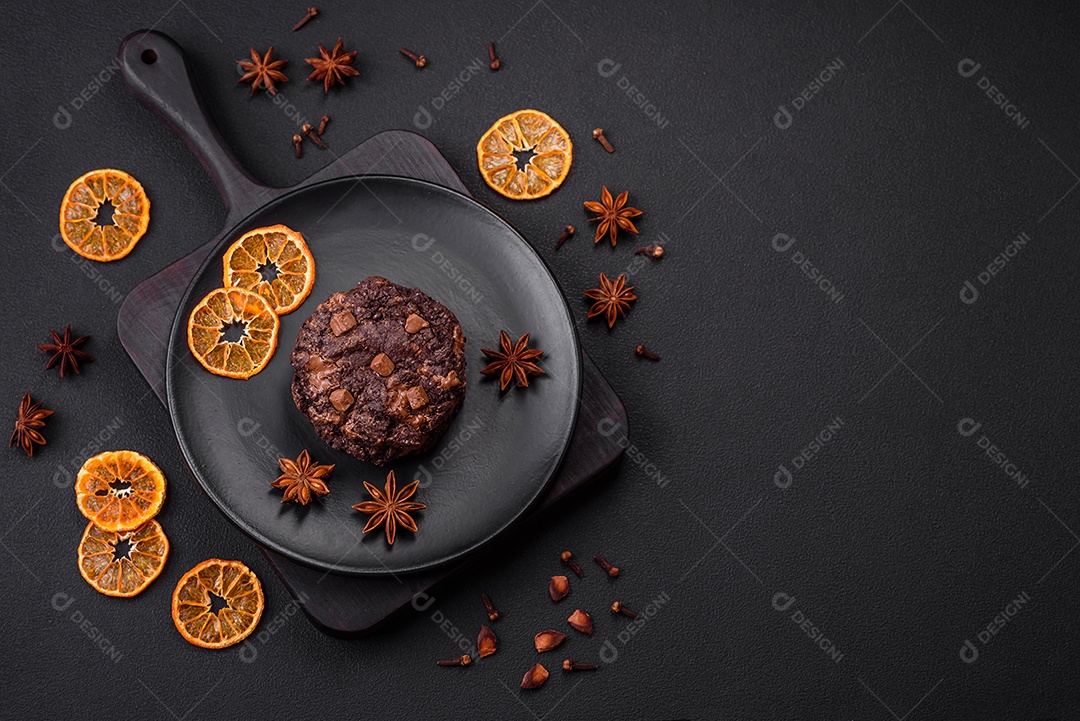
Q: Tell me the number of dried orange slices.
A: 7